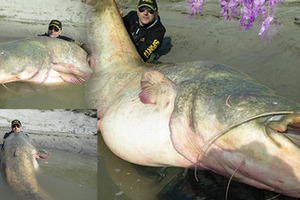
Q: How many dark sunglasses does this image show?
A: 3